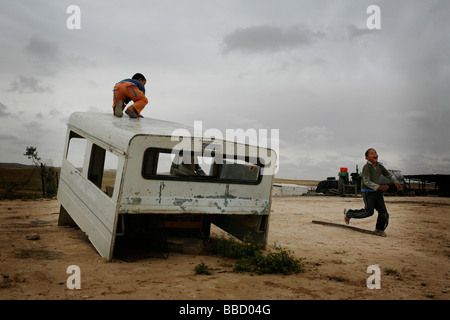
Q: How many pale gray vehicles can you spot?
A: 1